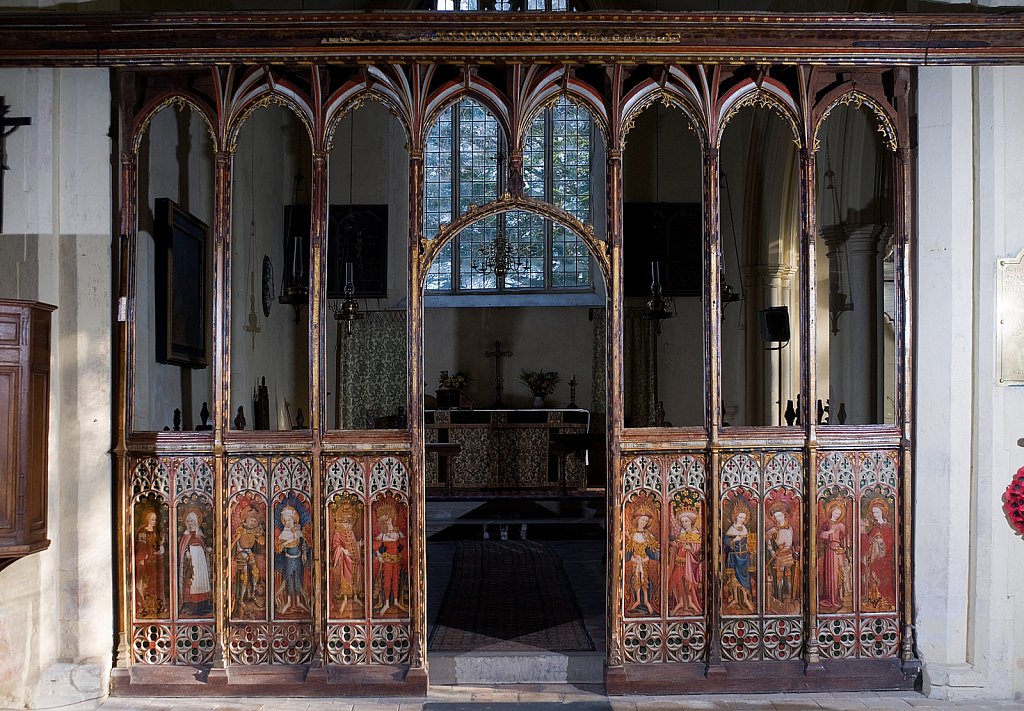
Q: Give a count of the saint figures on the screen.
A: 12